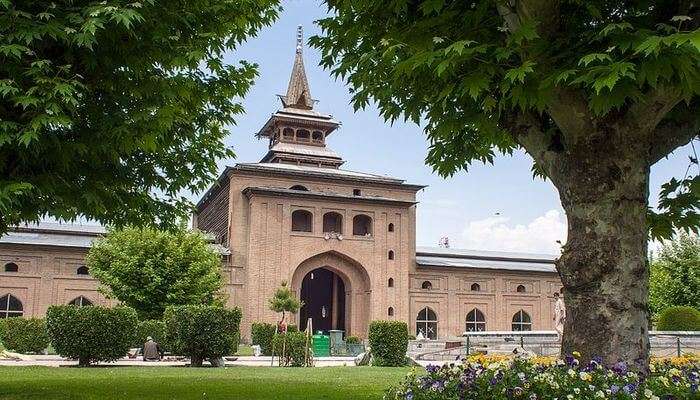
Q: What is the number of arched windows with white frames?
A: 5